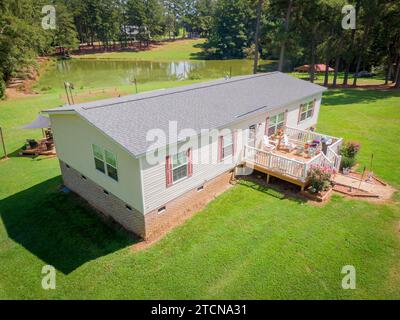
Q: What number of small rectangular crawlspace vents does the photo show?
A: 6